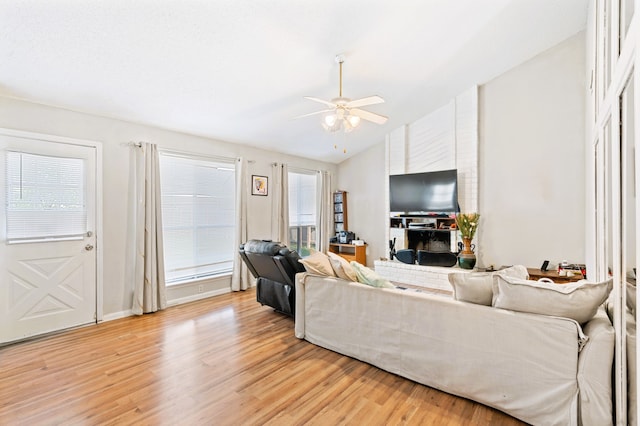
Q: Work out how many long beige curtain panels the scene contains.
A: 4